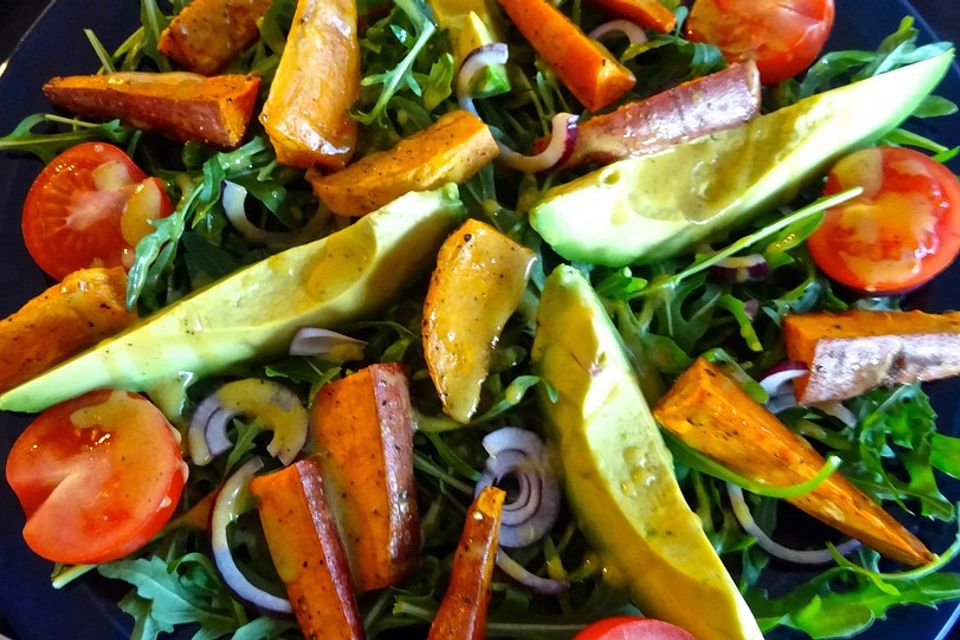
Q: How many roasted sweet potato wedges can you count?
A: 14